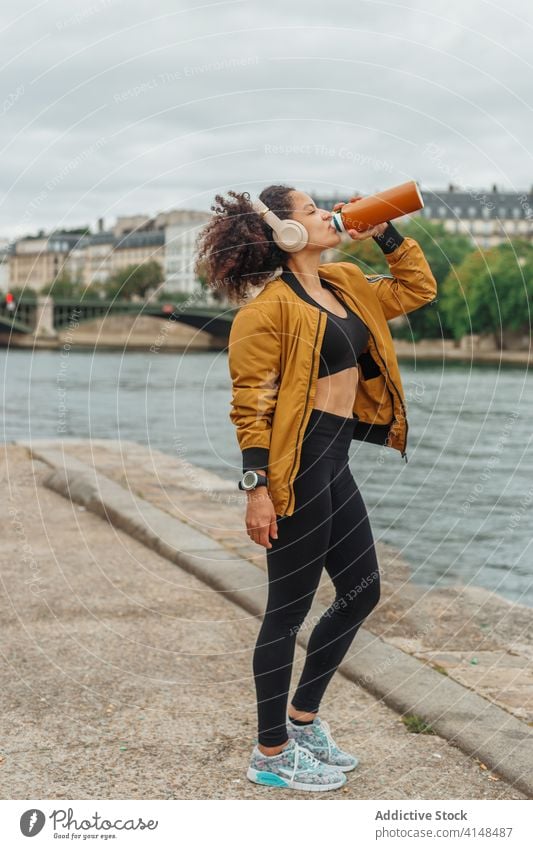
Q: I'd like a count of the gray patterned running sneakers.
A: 2